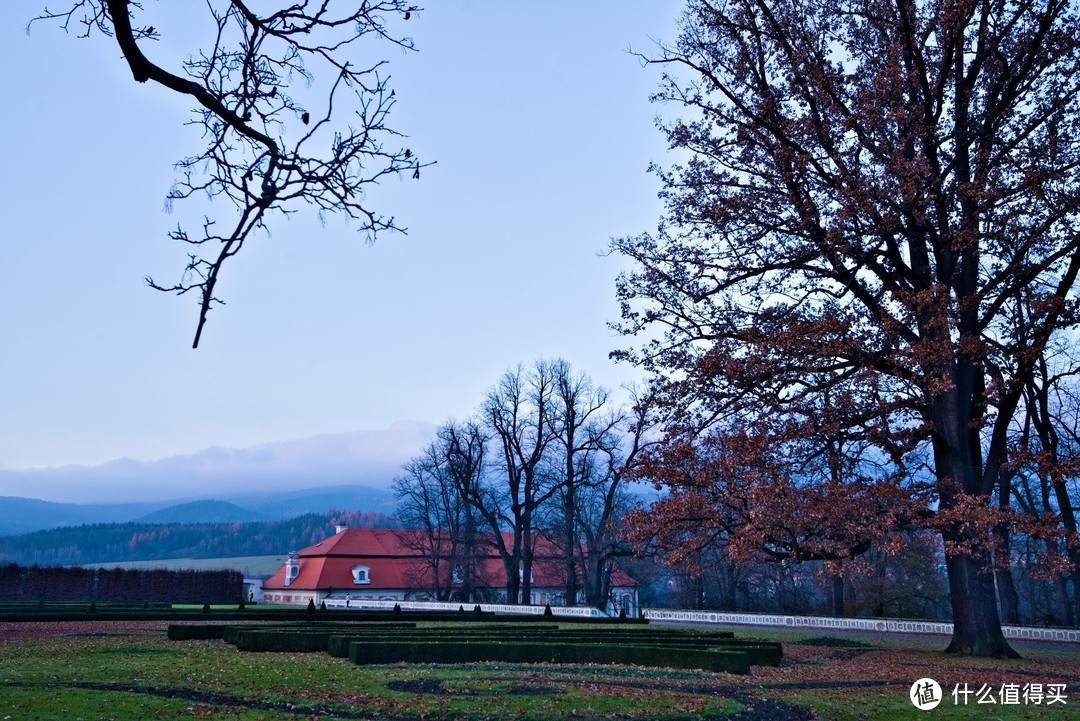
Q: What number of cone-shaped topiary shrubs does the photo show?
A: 14